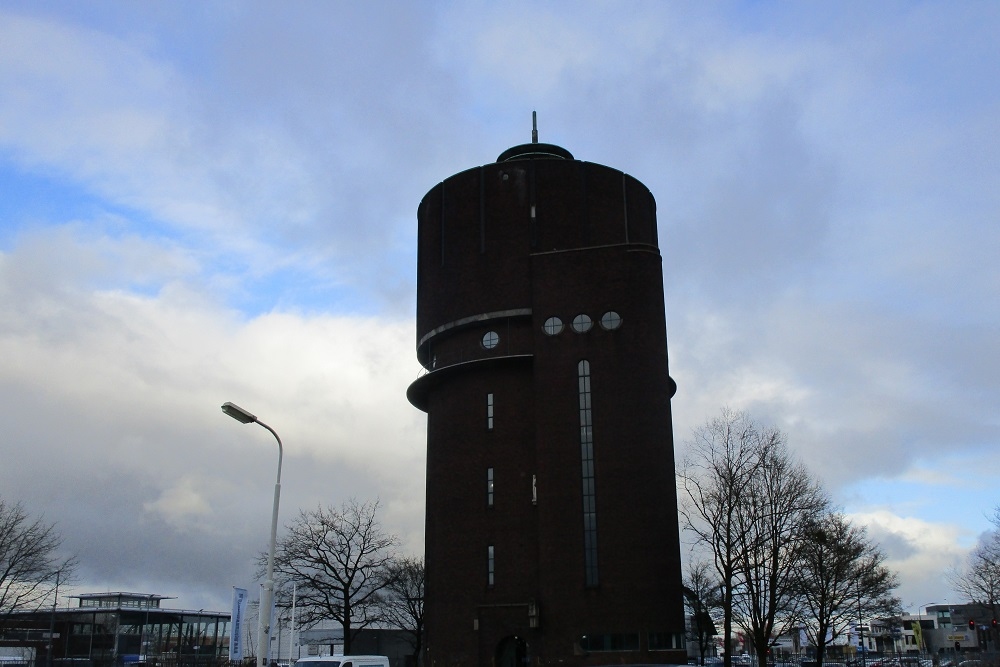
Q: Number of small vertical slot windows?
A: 3